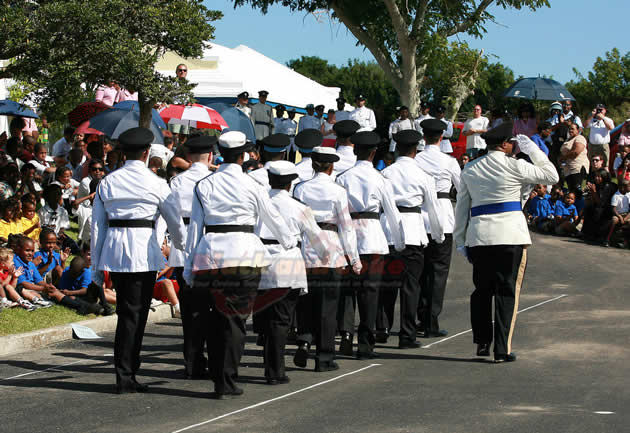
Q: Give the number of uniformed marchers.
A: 12